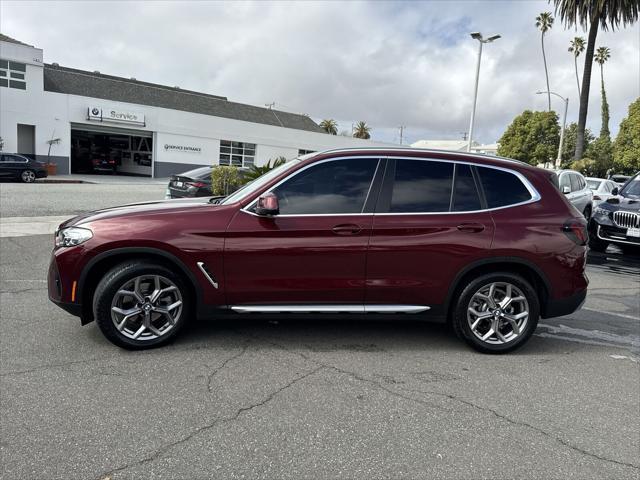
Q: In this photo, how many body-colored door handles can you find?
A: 2